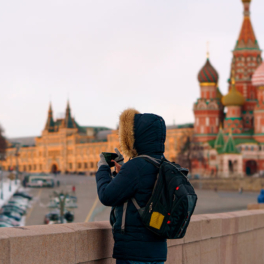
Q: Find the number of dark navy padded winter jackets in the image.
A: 1